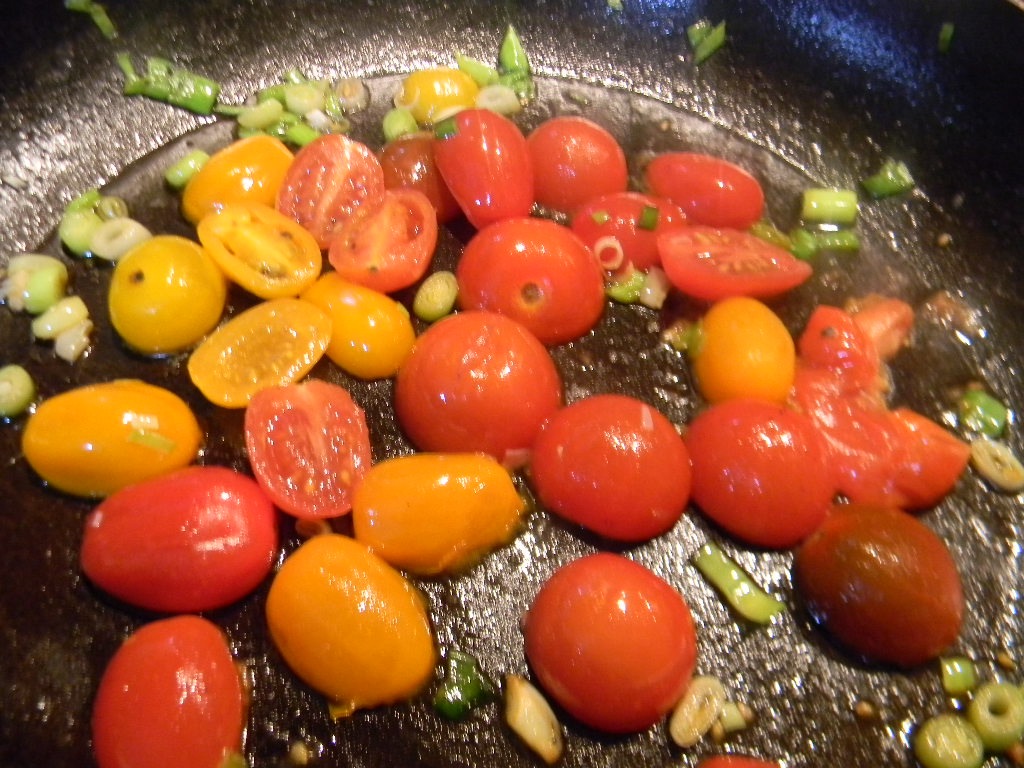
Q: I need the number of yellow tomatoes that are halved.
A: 2